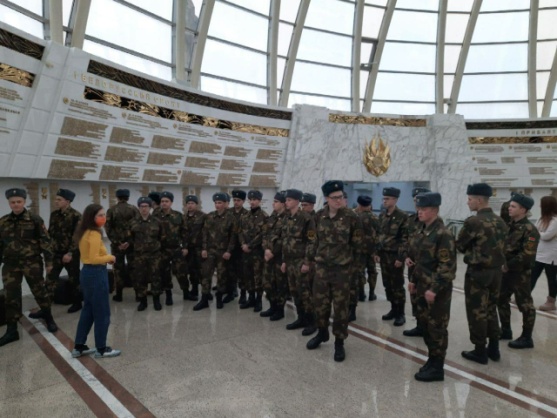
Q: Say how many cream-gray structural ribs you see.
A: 12